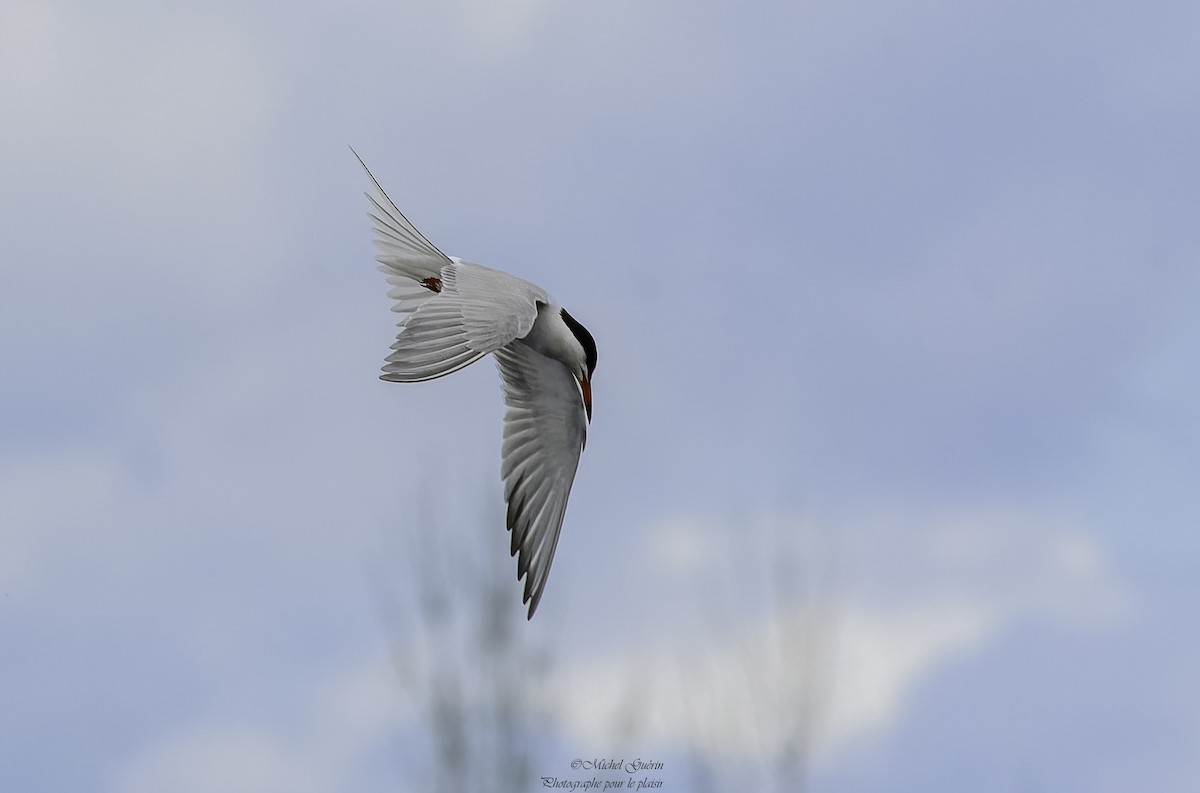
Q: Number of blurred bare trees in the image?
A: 2